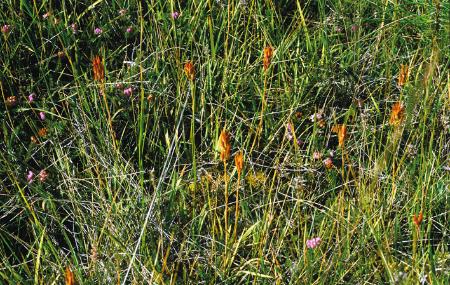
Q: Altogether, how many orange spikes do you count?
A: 10